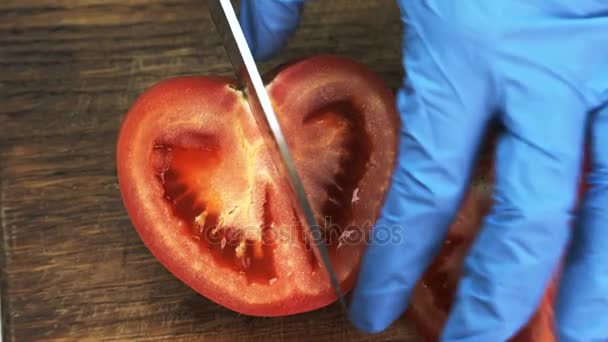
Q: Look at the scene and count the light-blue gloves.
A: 2